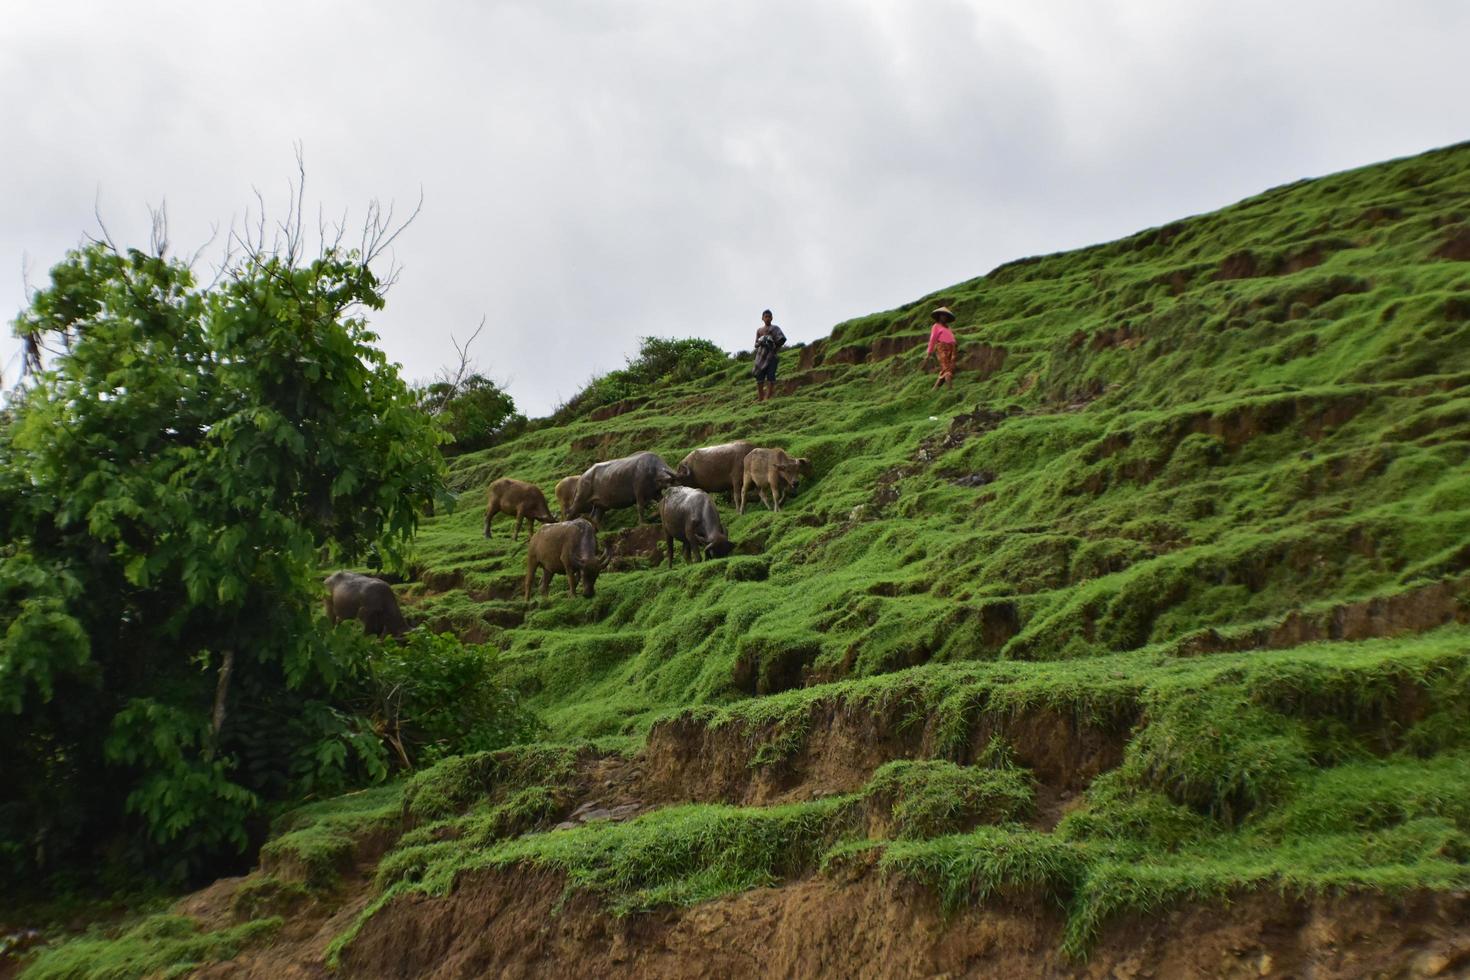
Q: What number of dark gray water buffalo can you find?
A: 3